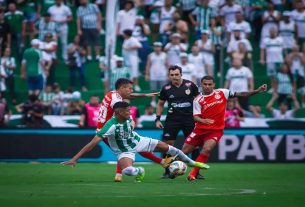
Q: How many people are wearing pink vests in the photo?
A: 3